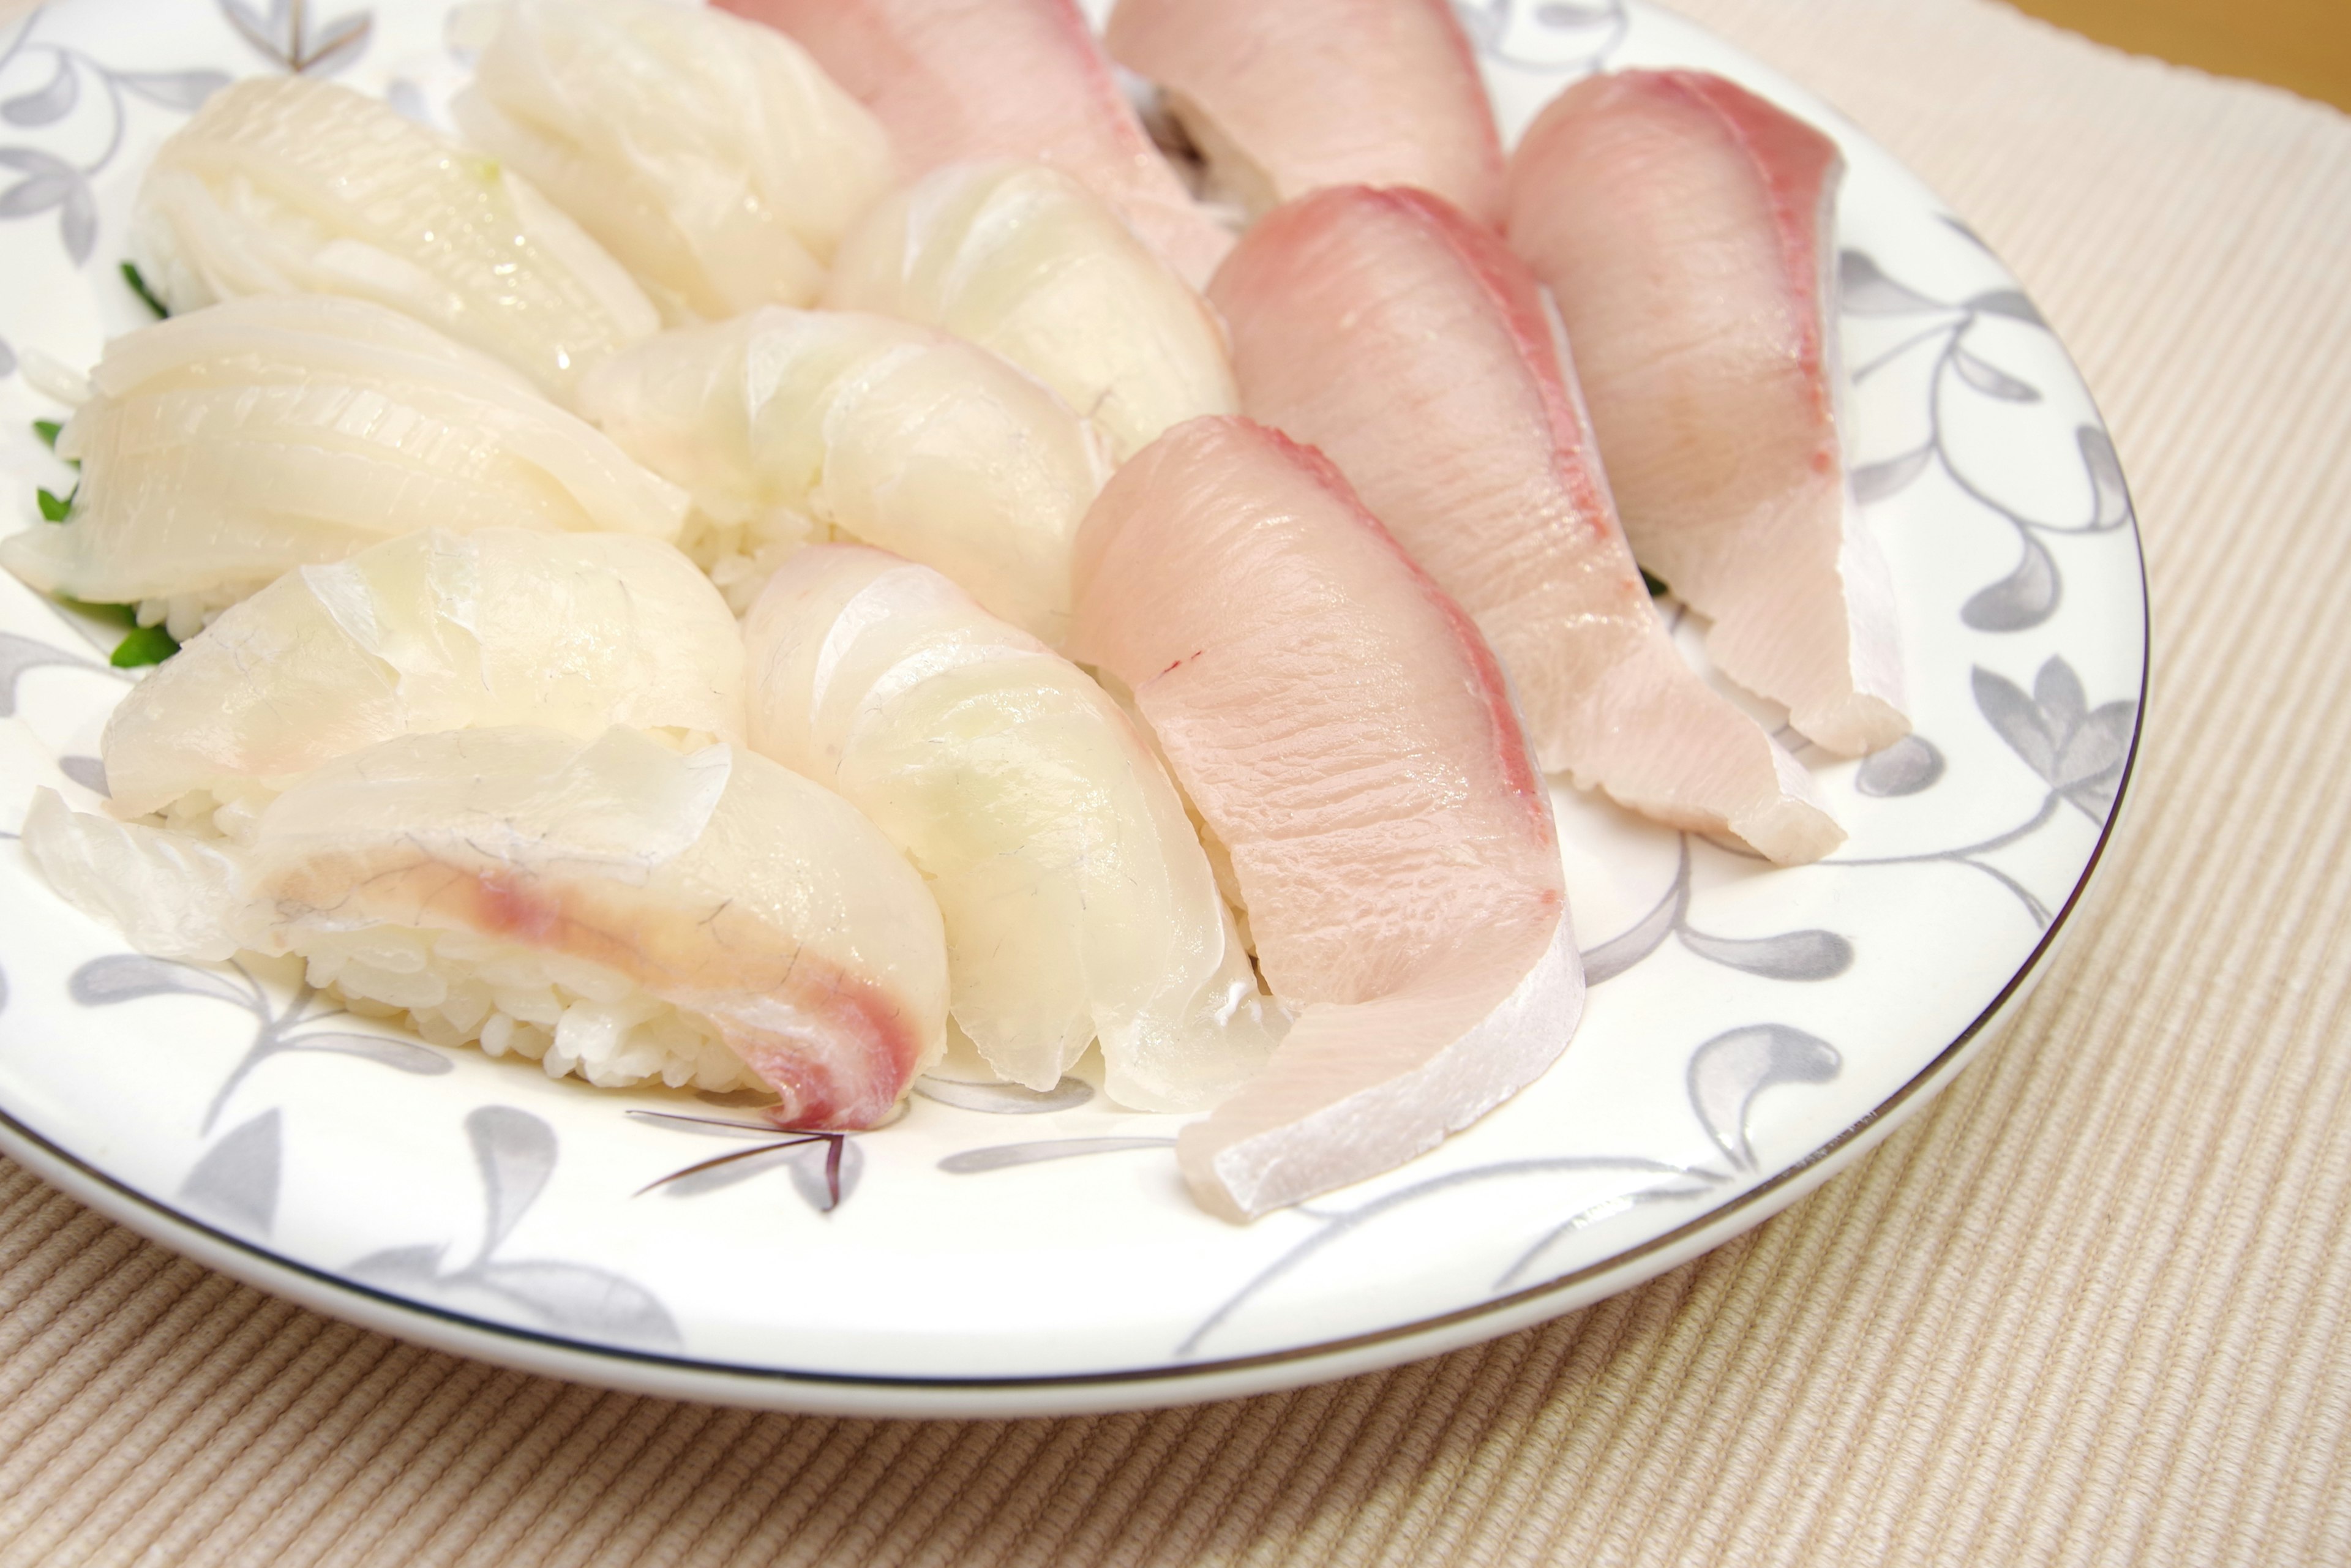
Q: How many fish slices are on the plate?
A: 13